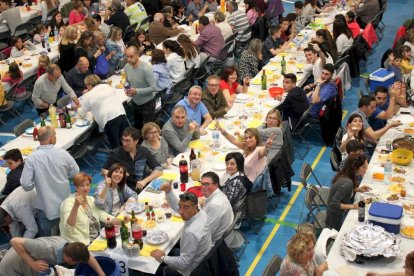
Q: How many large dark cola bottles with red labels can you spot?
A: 3